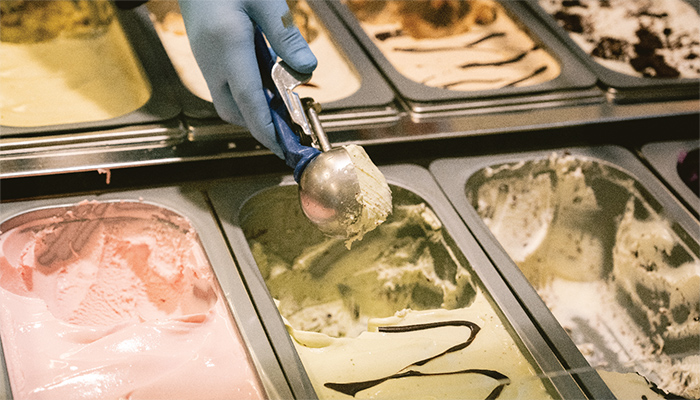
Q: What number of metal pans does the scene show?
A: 8